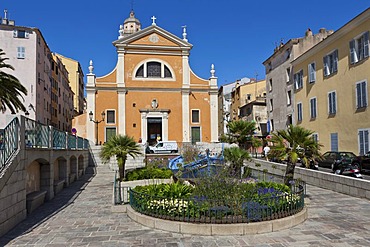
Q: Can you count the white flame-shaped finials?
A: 4